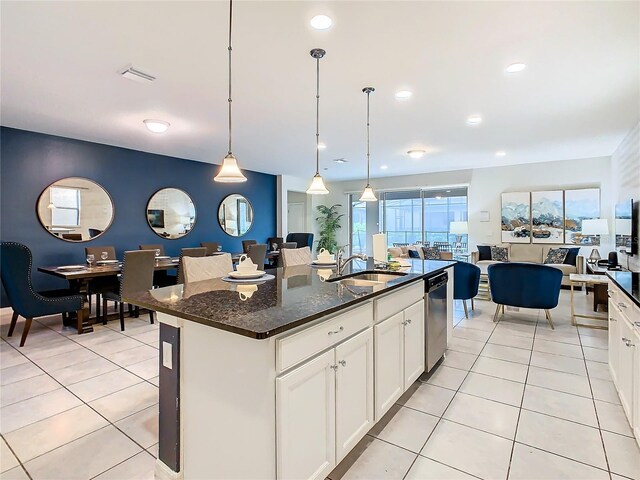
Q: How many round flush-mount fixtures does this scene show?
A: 2